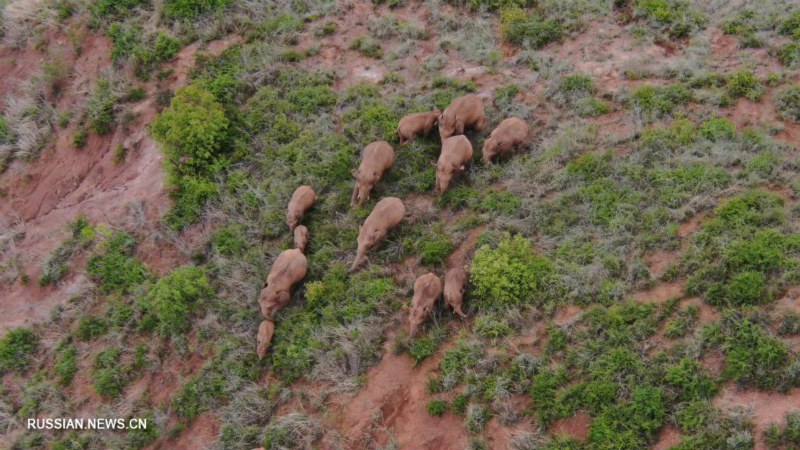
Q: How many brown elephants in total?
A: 12